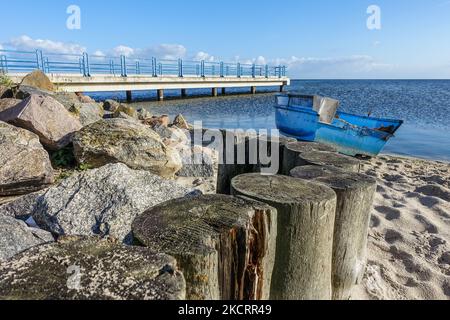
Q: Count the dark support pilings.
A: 7